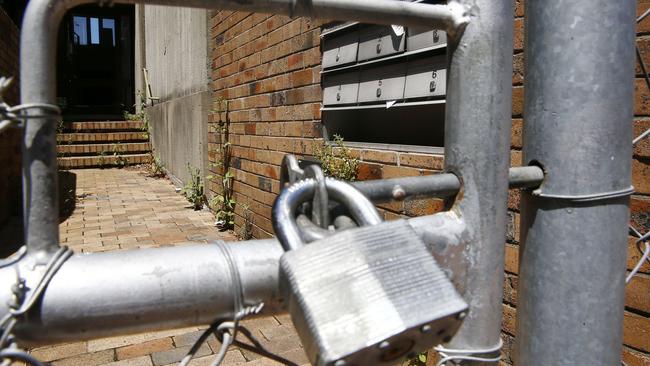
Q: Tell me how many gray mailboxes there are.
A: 6